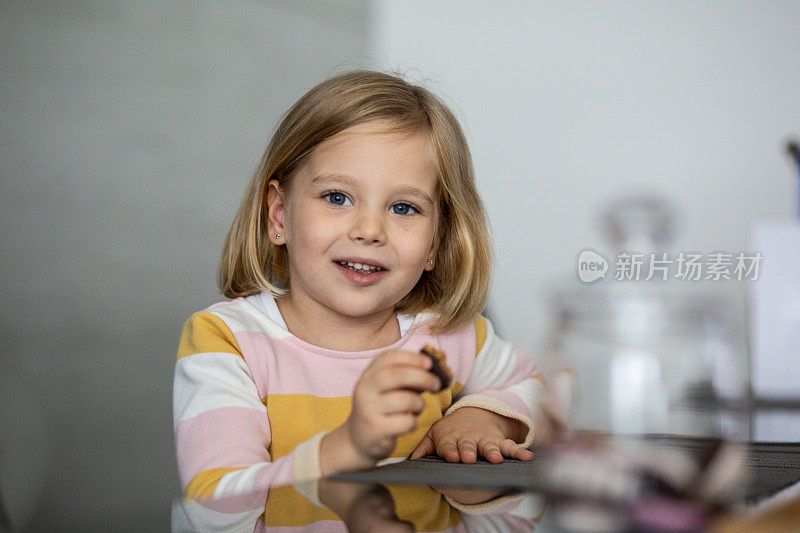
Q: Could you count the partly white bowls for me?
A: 0